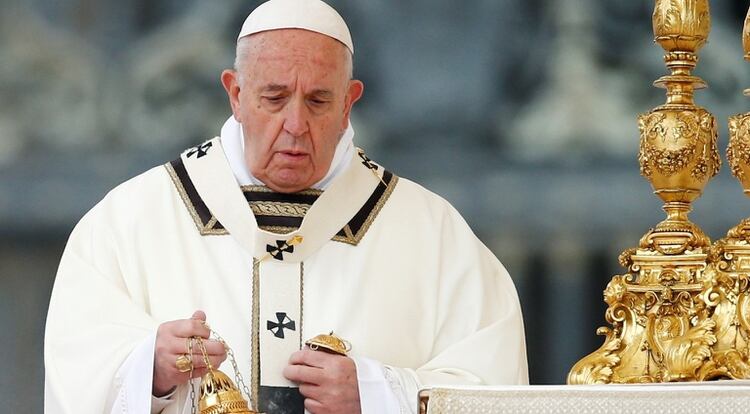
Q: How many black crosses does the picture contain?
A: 4